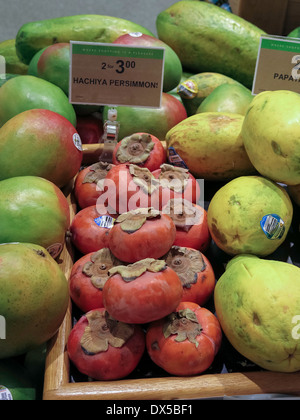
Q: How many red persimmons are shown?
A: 12